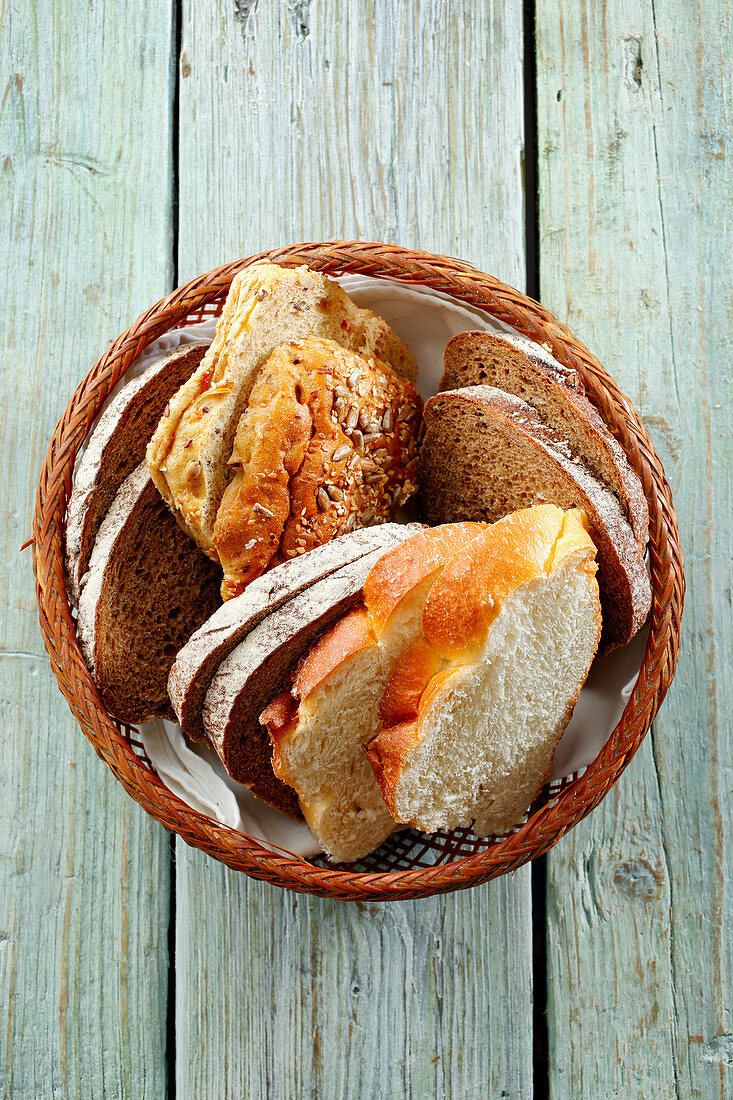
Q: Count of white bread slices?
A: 2